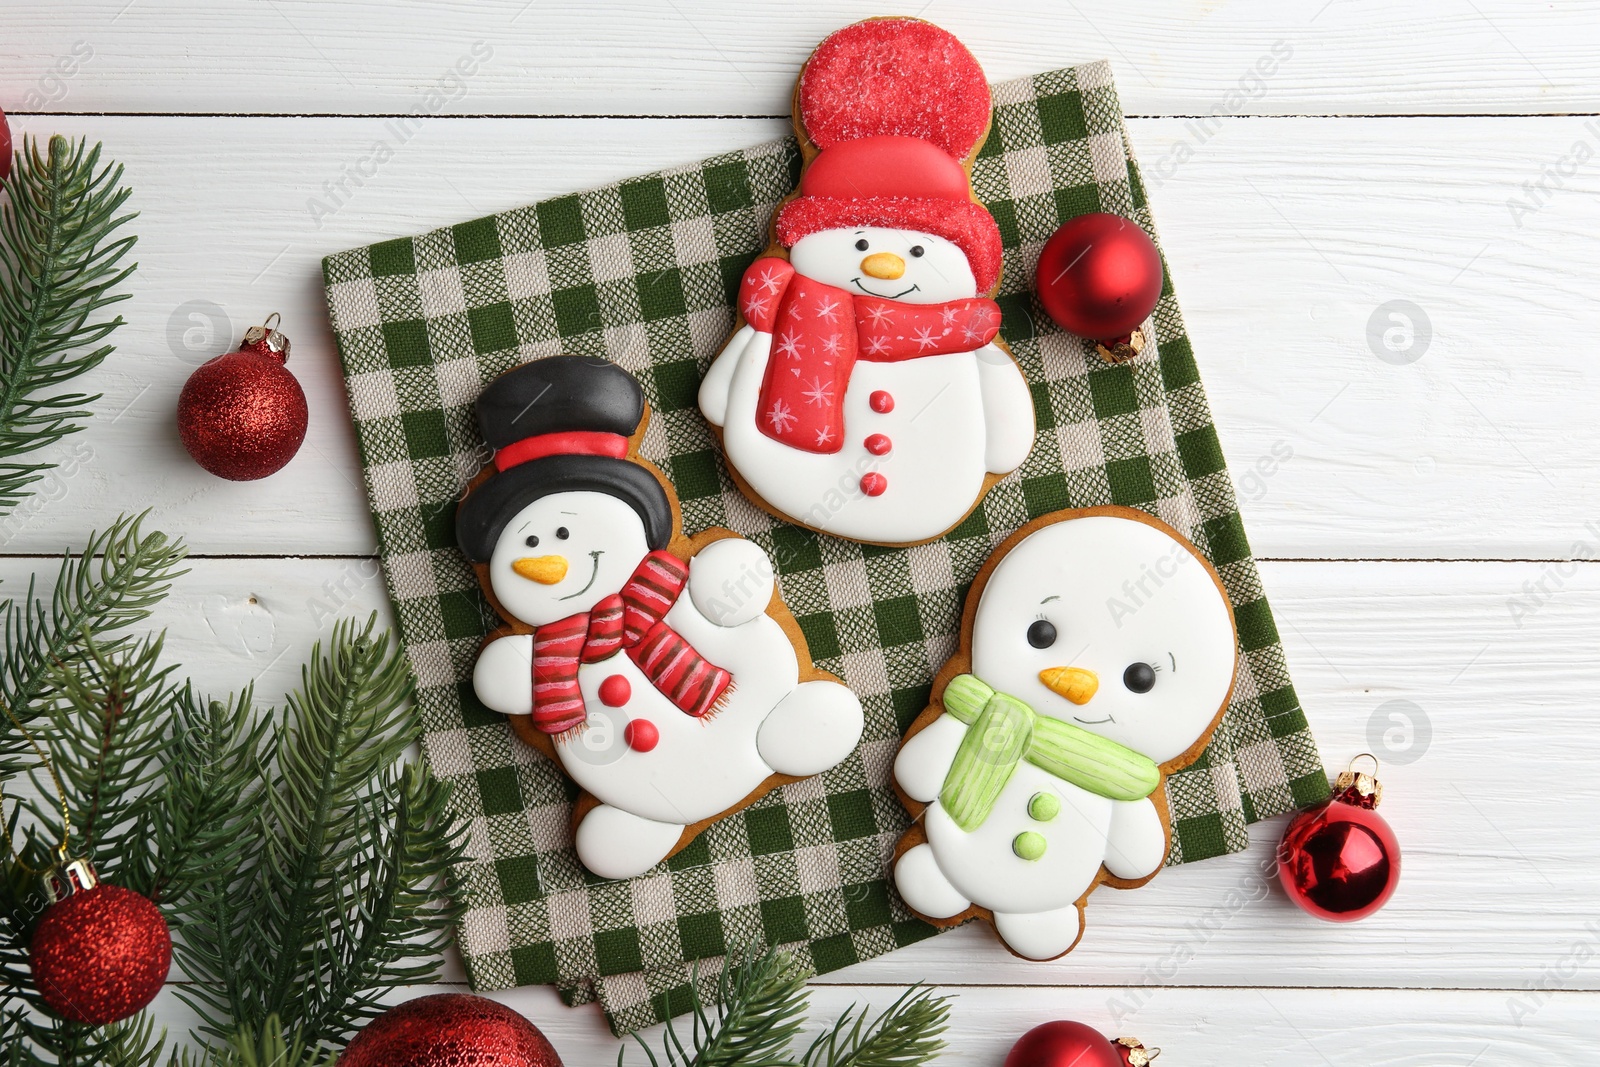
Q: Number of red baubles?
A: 7